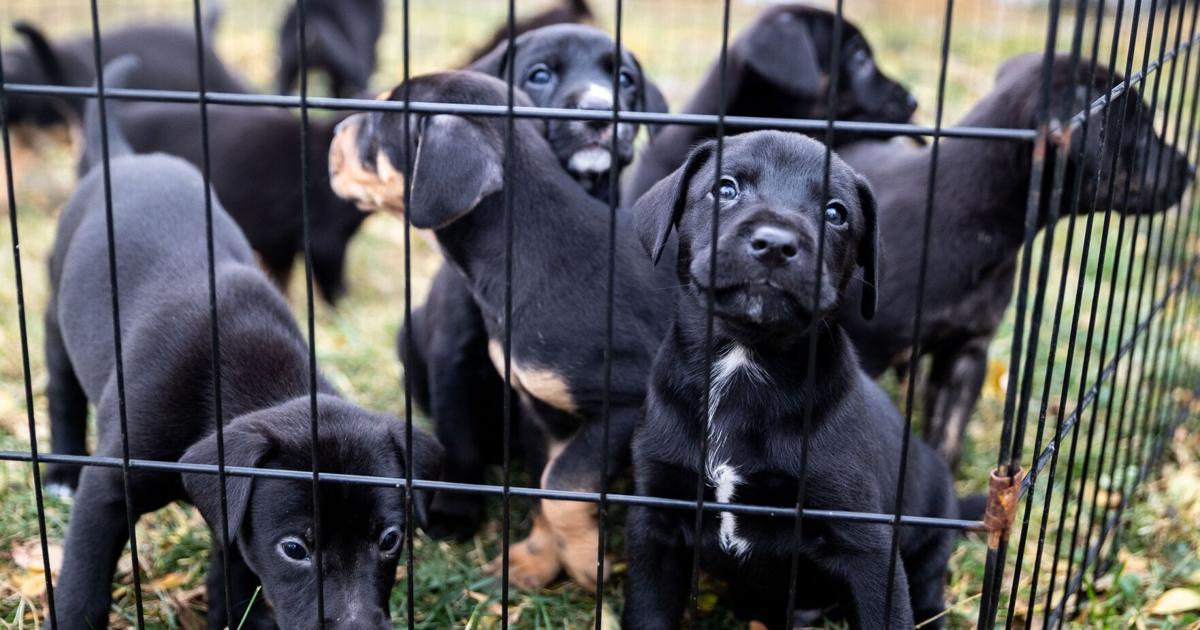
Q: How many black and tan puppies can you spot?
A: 1